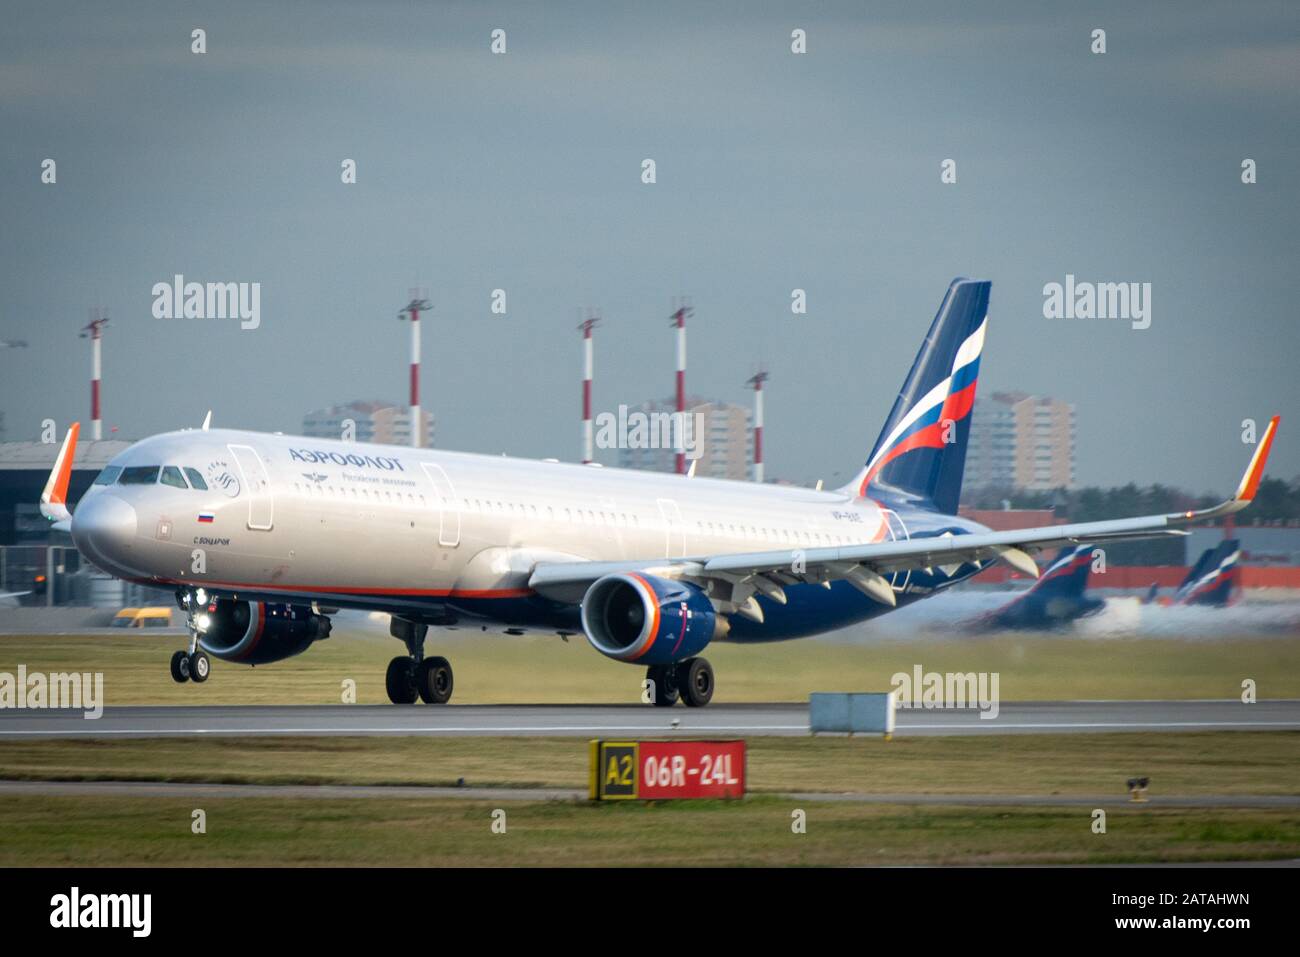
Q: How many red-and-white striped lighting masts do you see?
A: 5